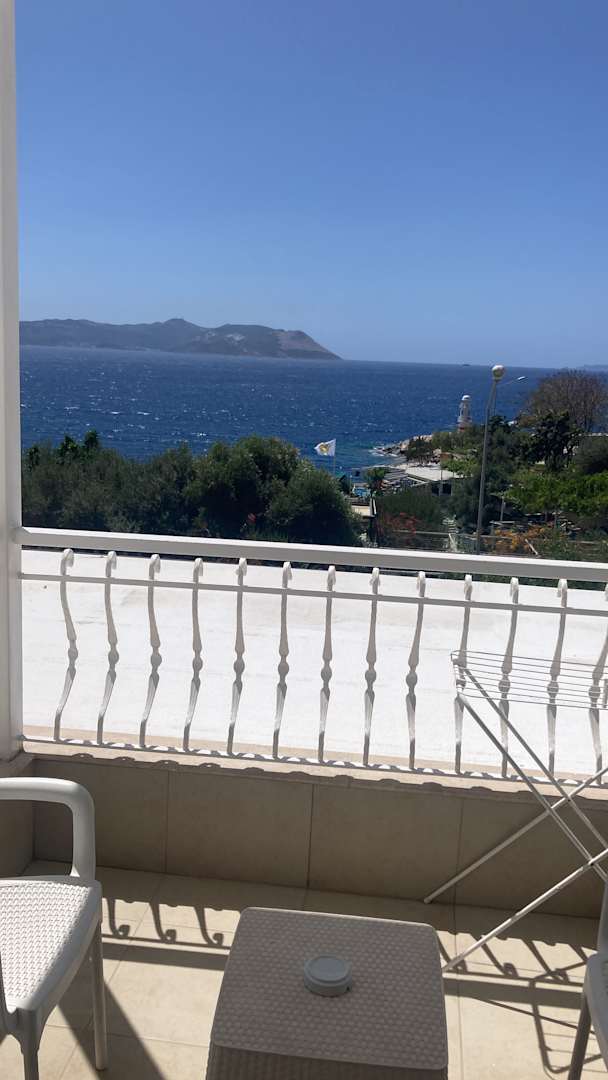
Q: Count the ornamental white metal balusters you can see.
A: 13